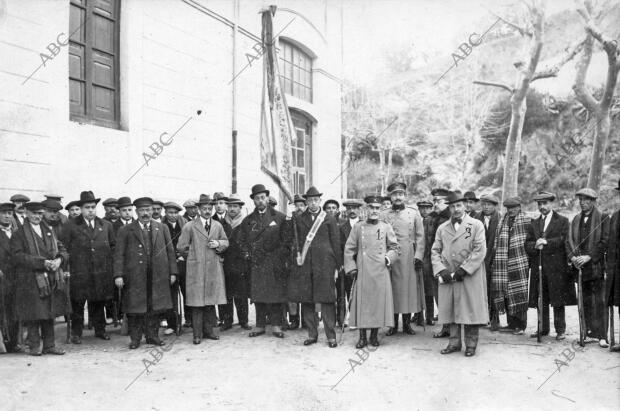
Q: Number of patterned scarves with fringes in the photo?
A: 1